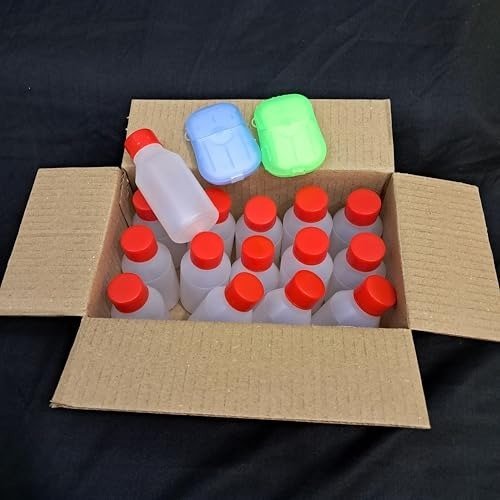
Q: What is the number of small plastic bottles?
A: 15